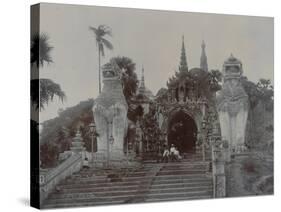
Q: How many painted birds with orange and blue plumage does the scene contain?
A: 0